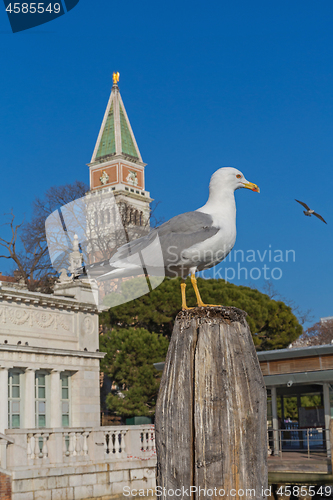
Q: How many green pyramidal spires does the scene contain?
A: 1